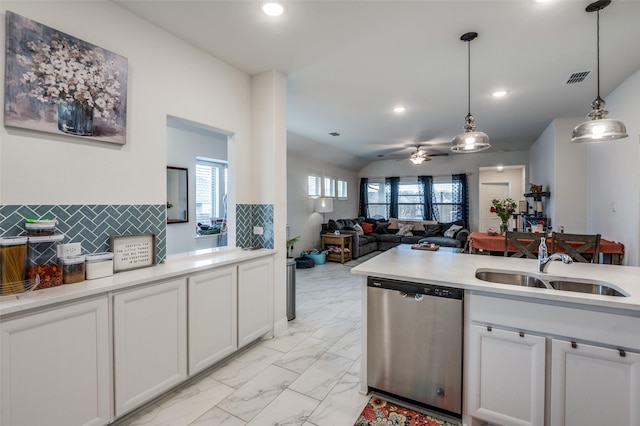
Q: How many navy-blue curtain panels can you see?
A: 4